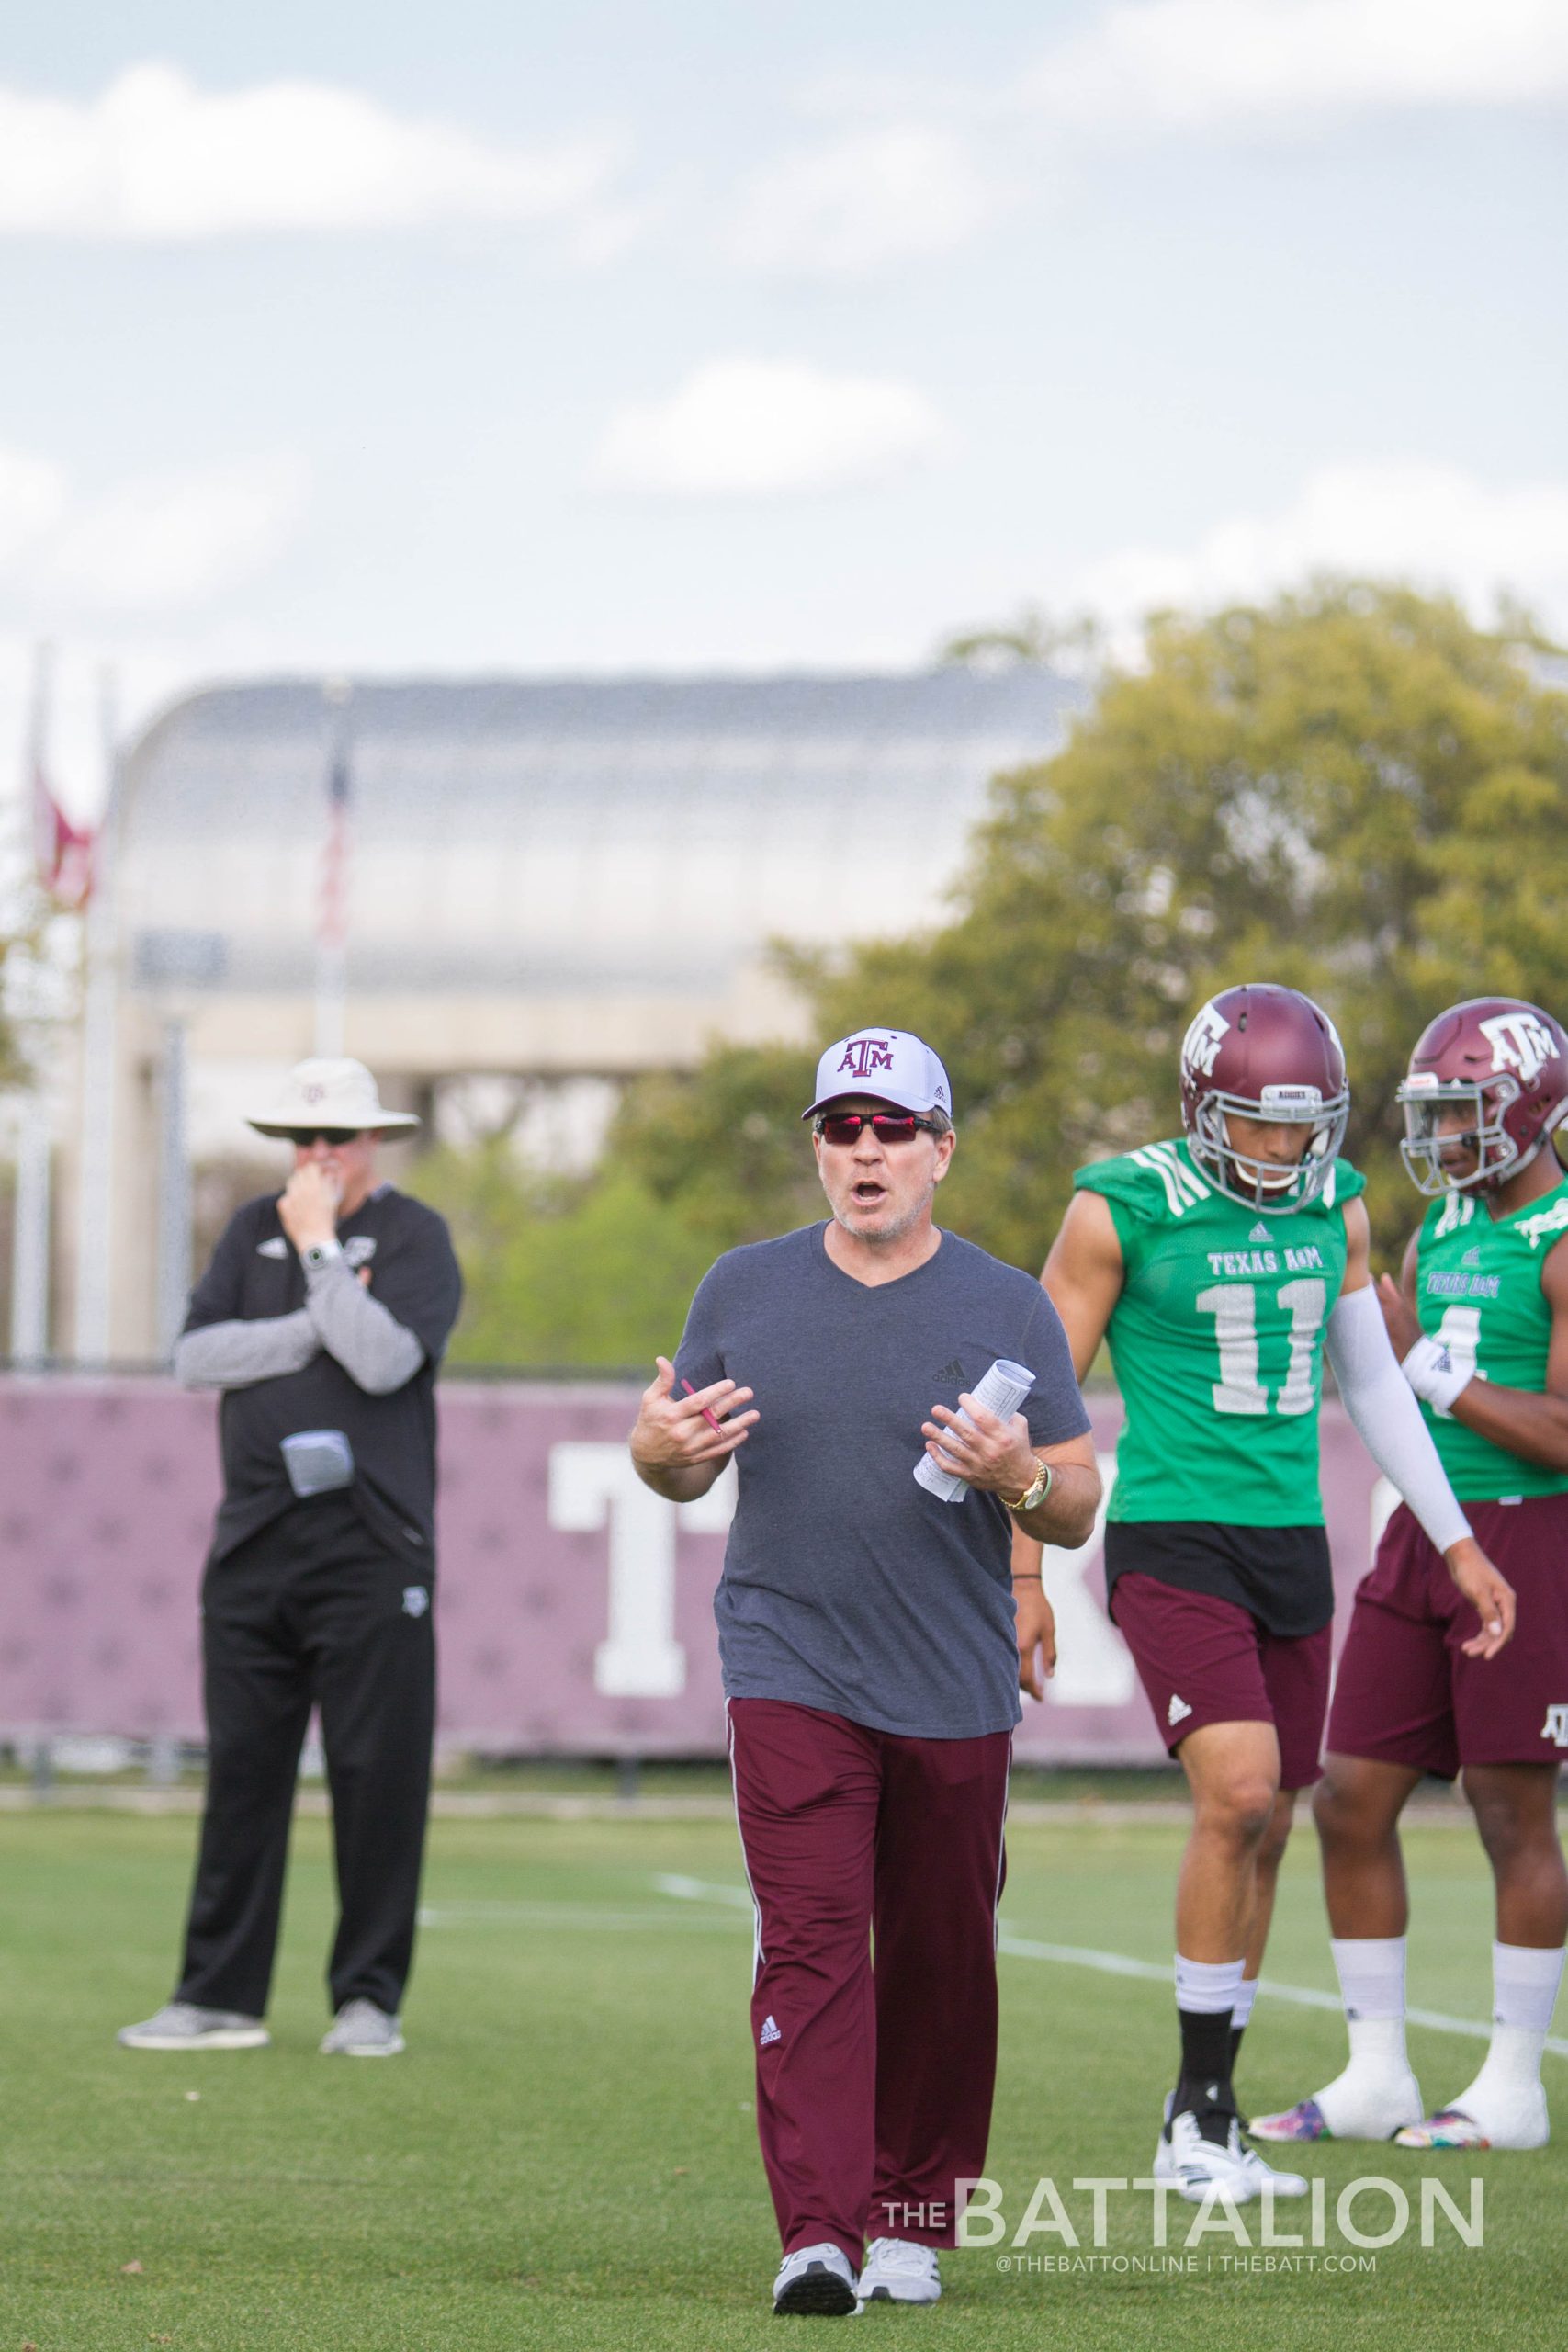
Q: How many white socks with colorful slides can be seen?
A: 2